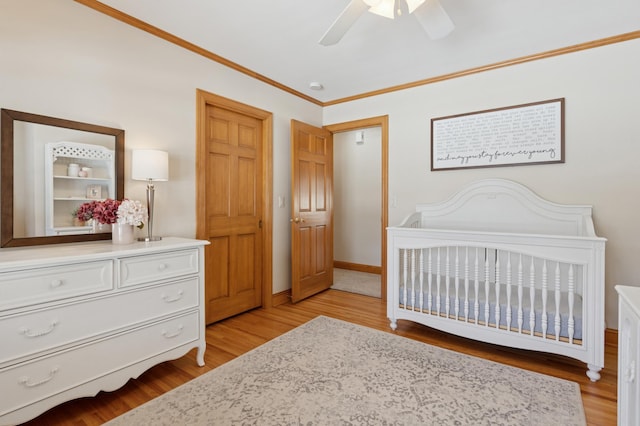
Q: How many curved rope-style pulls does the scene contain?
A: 4